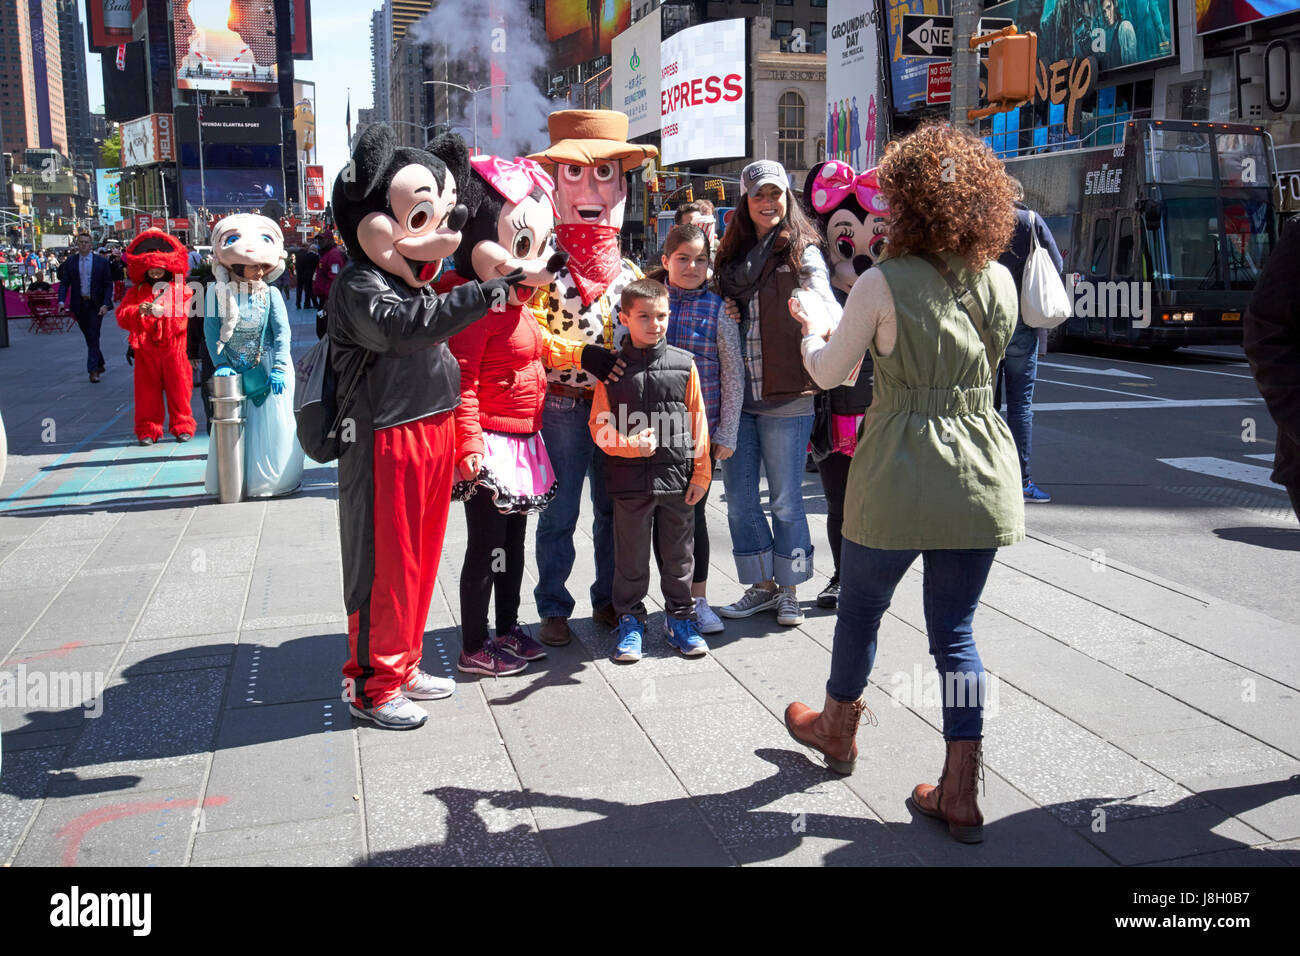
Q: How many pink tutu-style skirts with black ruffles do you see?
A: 1